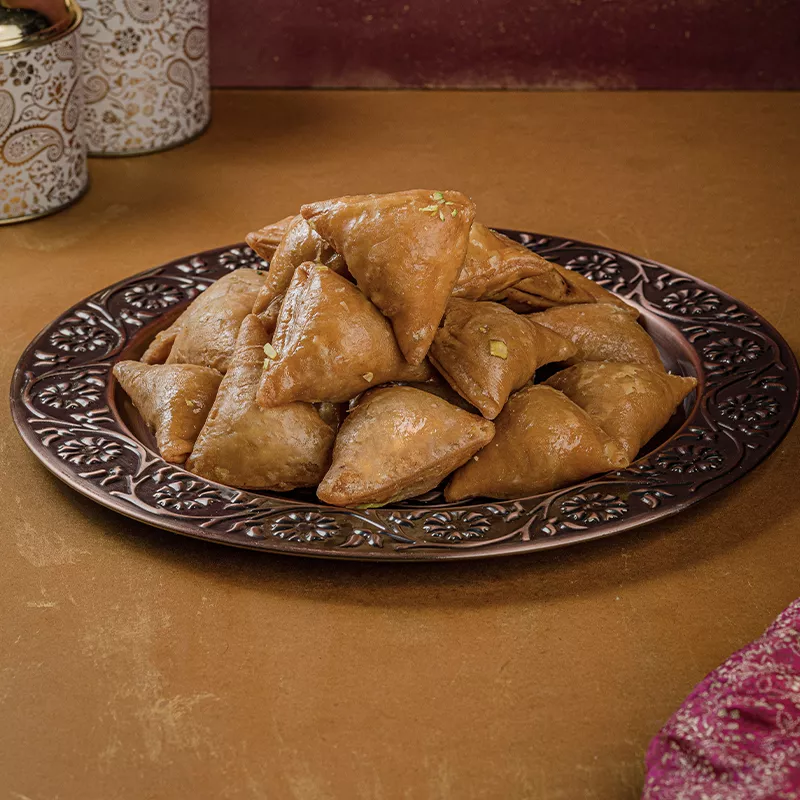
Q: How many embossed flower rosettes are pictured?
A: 14